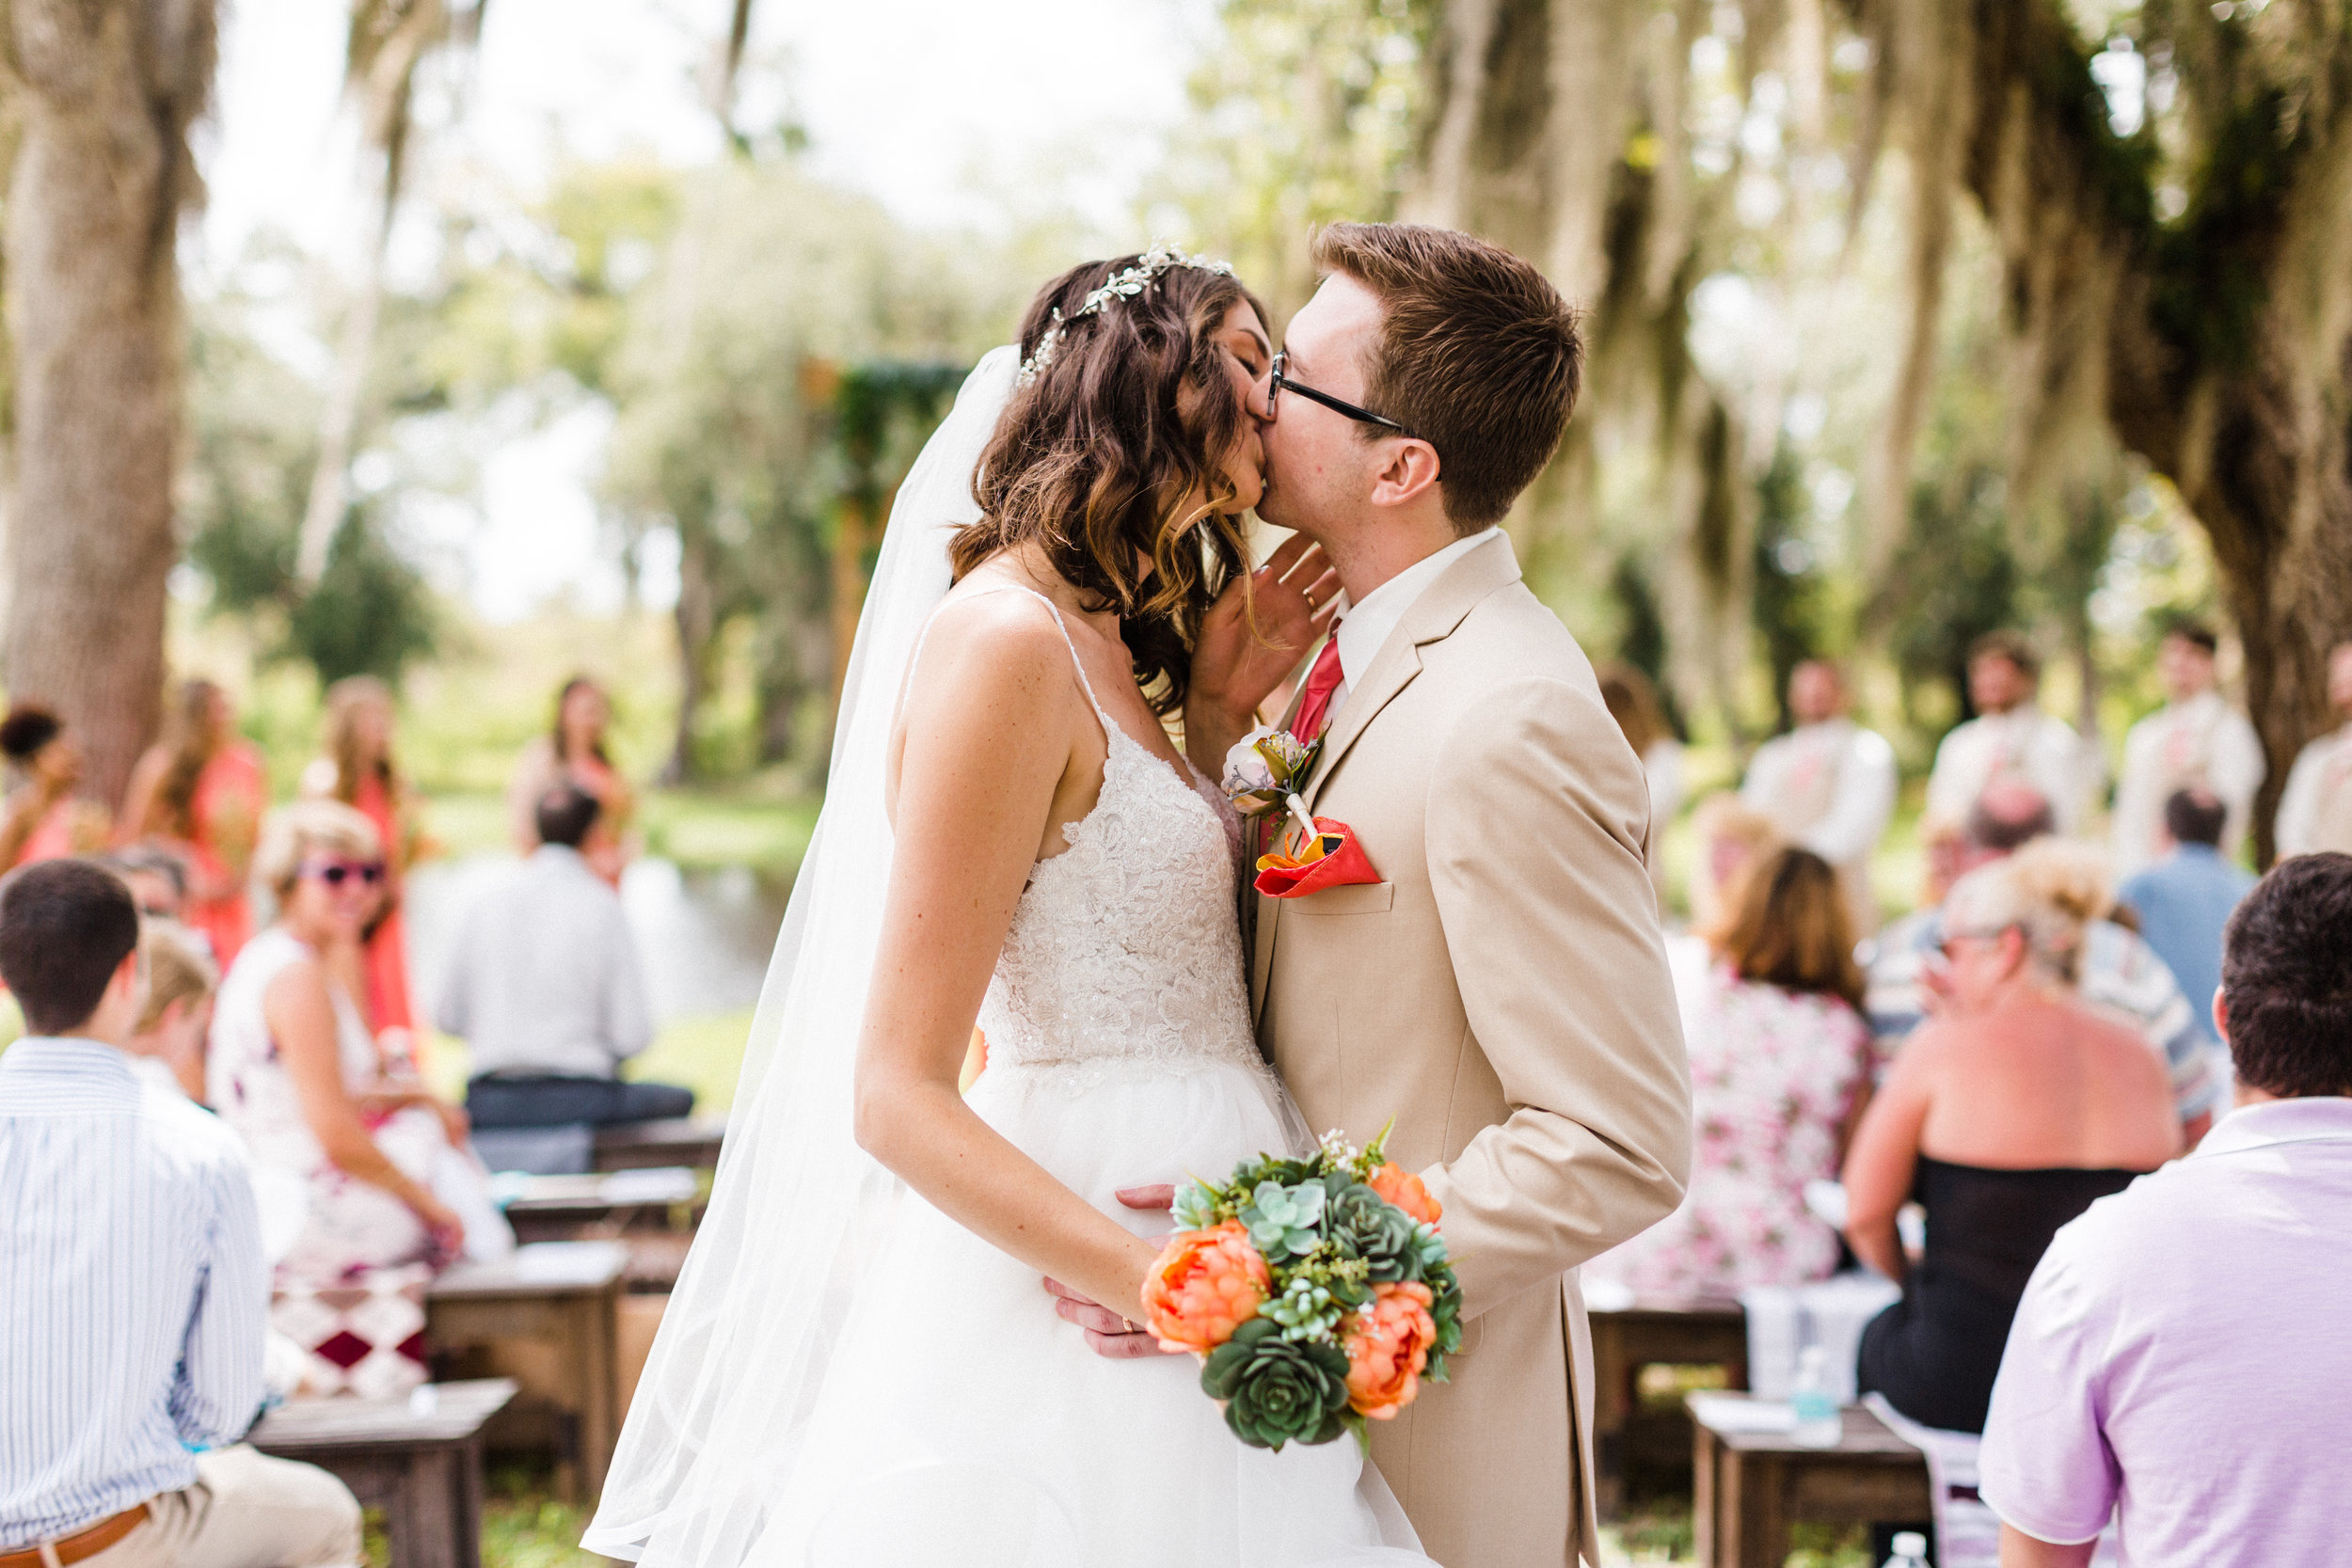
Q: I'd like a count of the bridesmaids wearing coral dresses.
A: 4